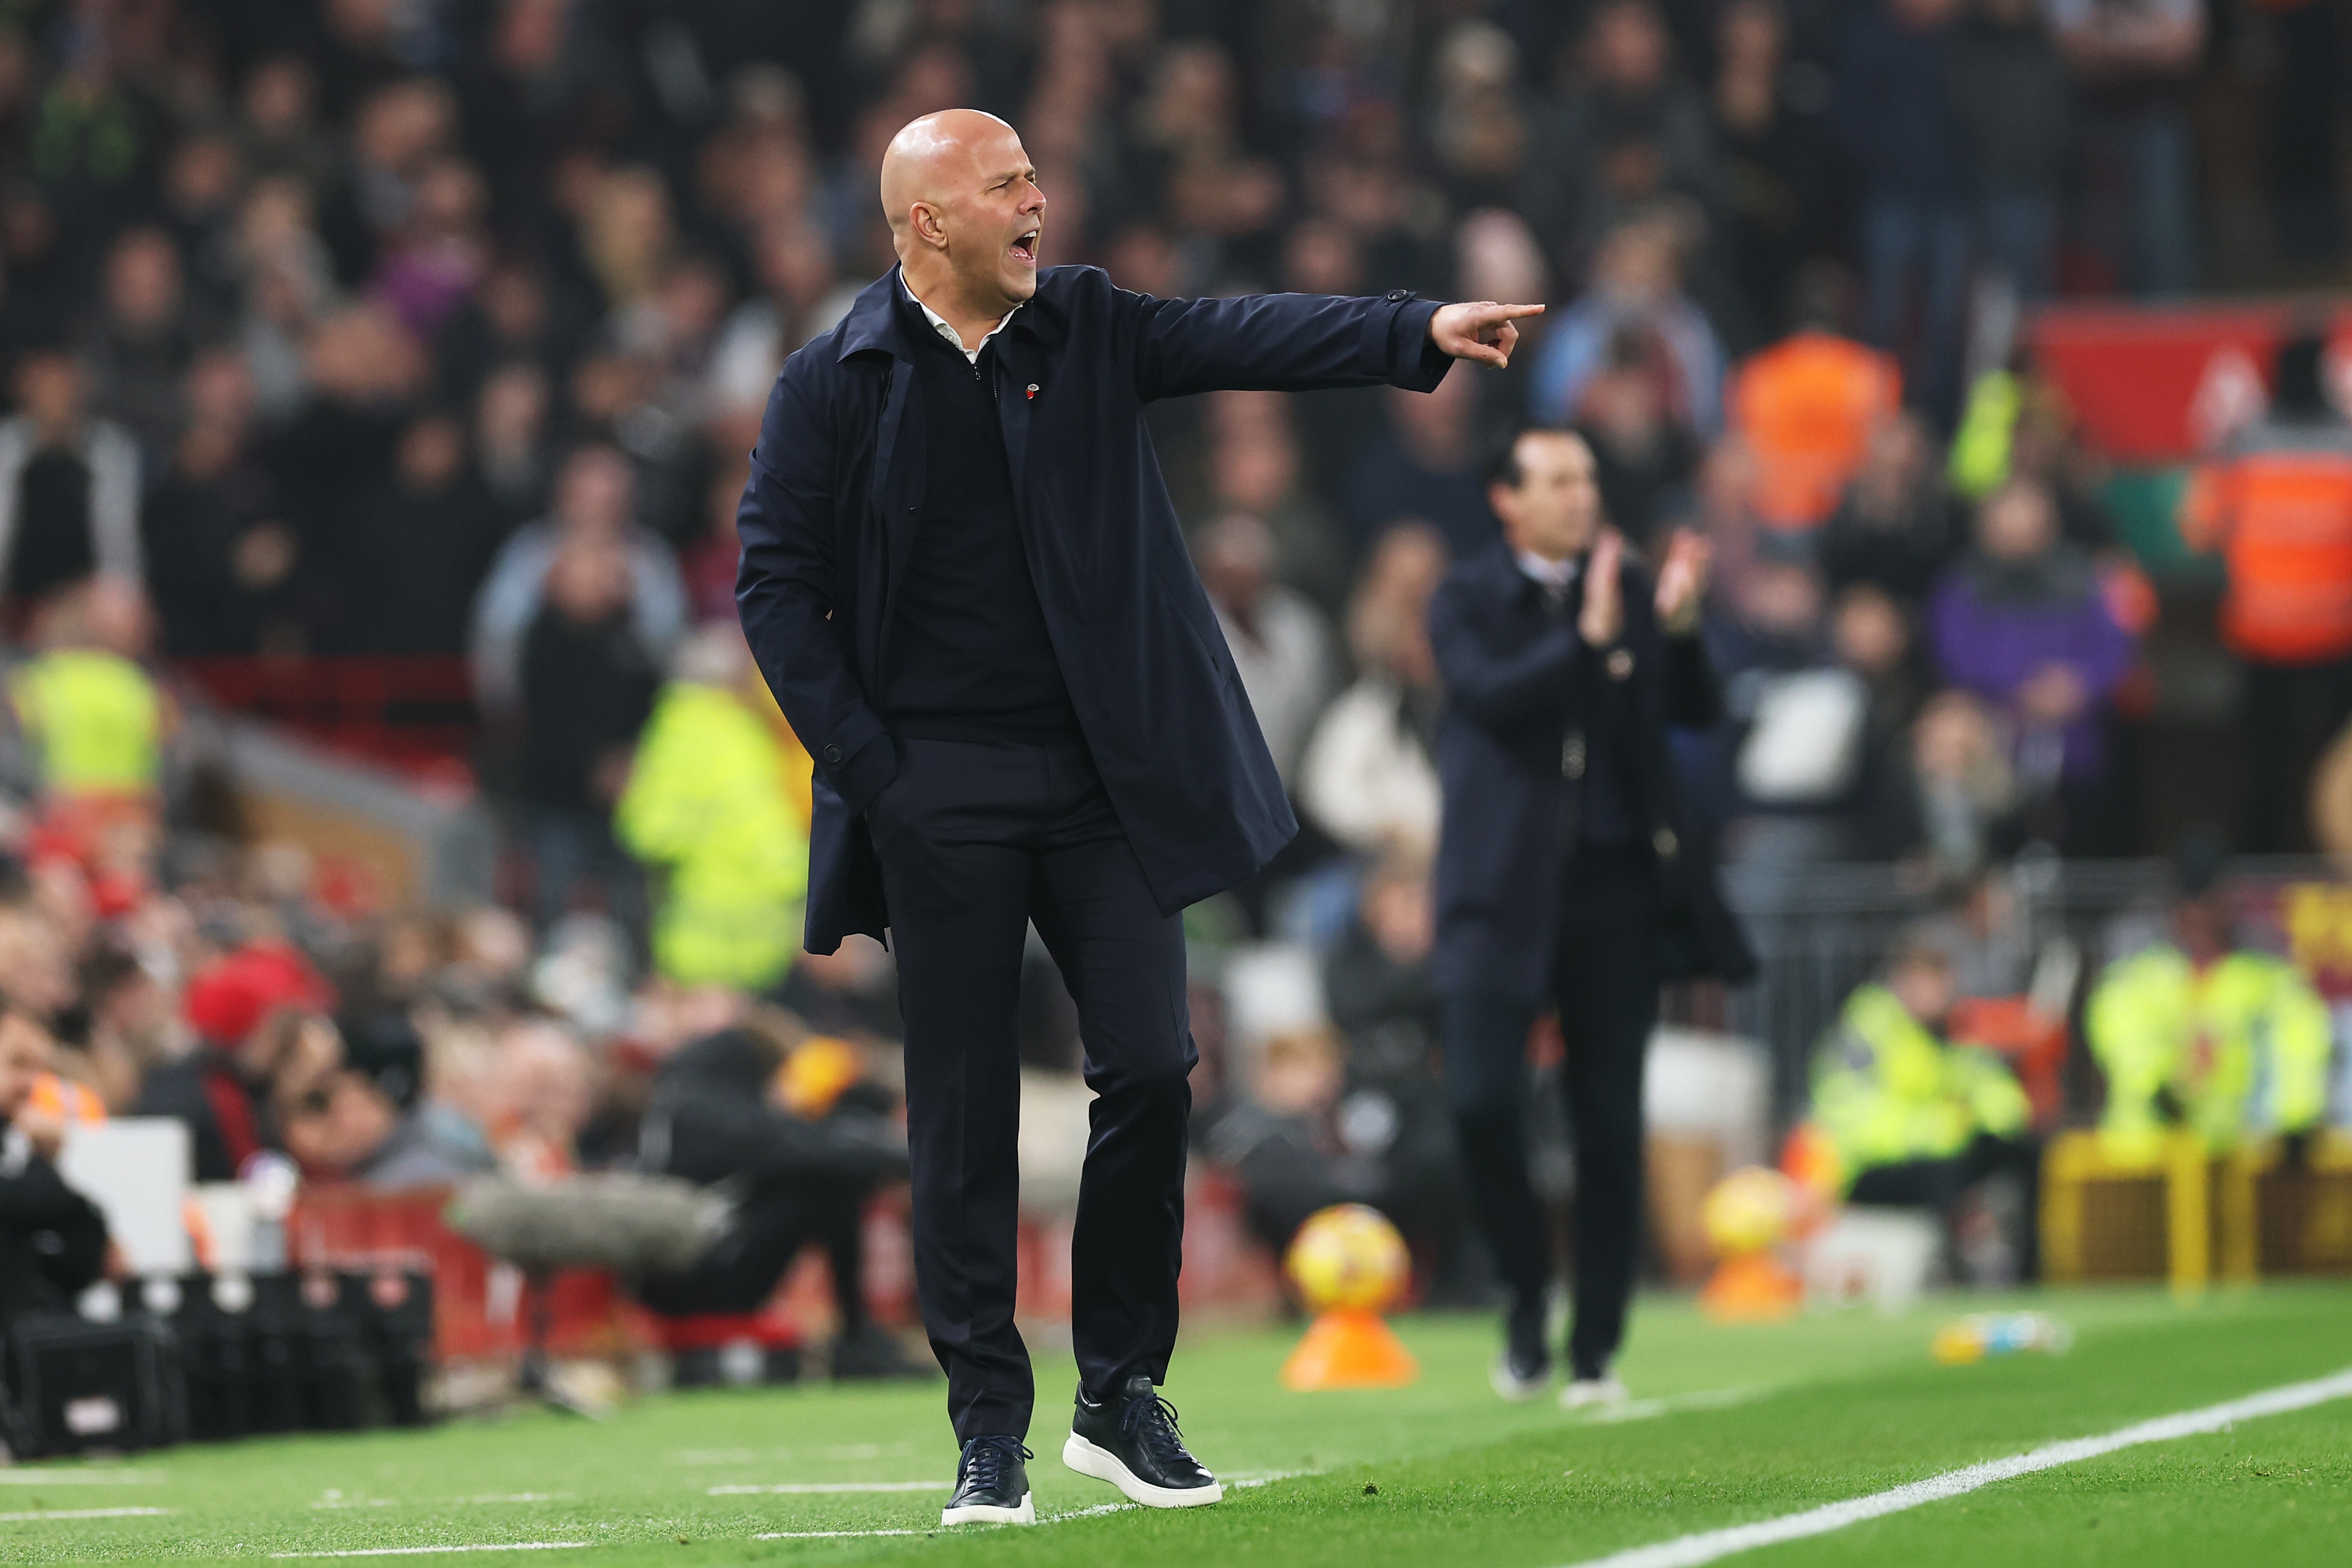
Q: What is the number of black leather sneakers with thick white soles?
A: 2